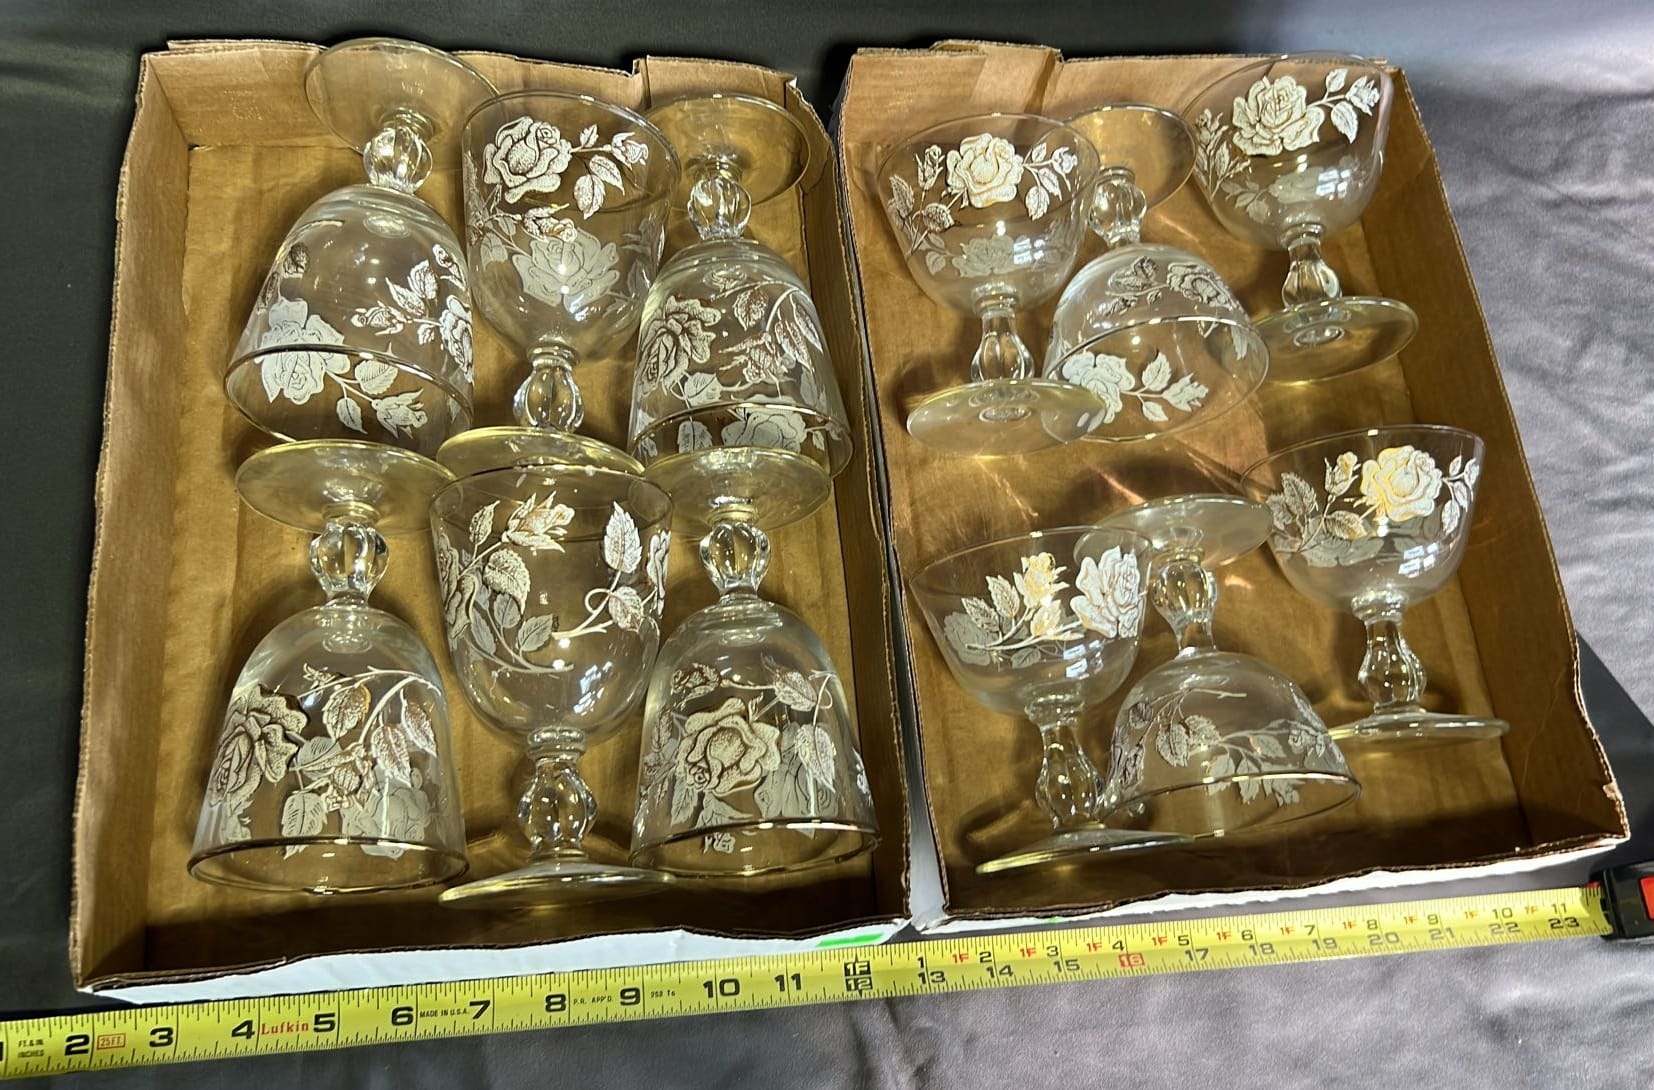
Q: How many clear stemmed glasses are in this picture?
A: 12